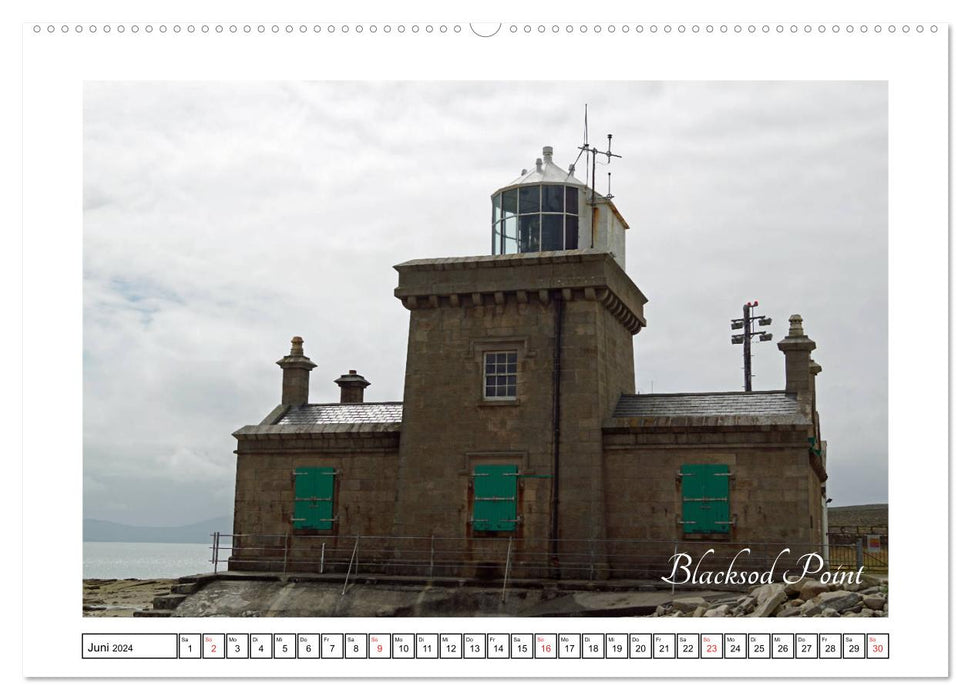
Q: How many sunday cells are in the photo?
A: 5